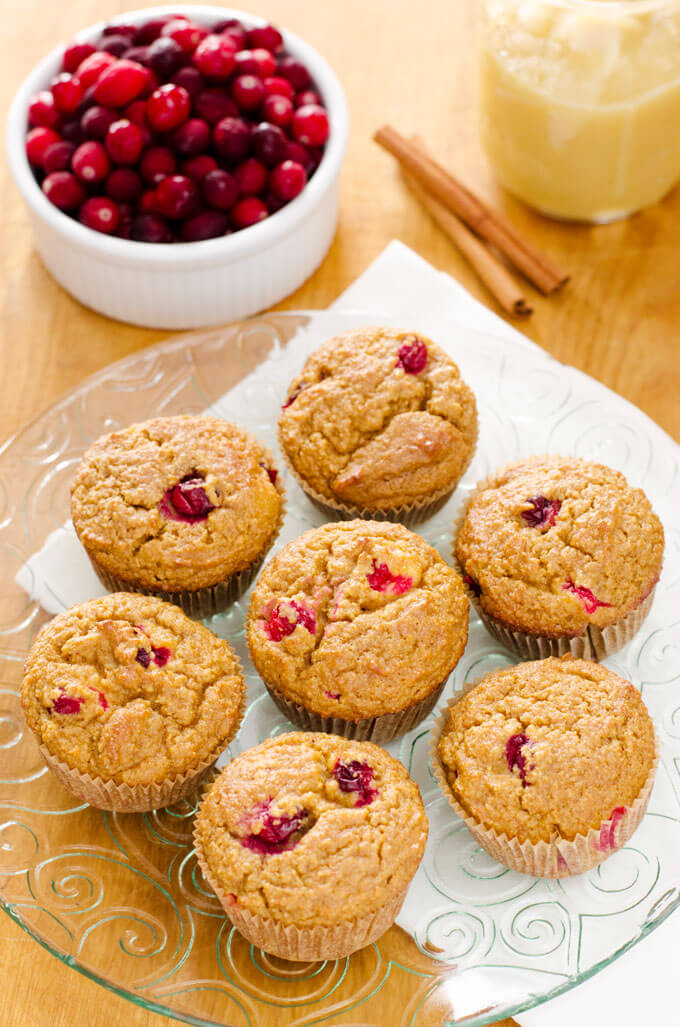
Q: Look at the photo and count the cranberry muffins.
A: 7